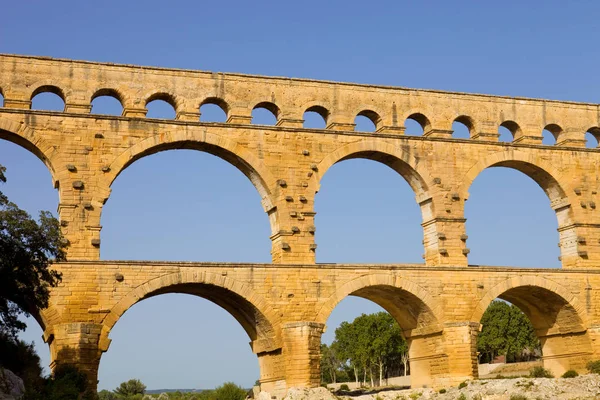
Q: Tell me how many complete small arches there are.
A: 11